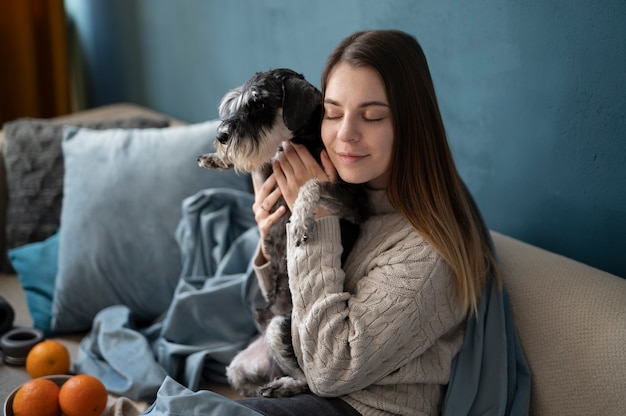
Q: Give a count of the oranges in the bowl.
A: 2